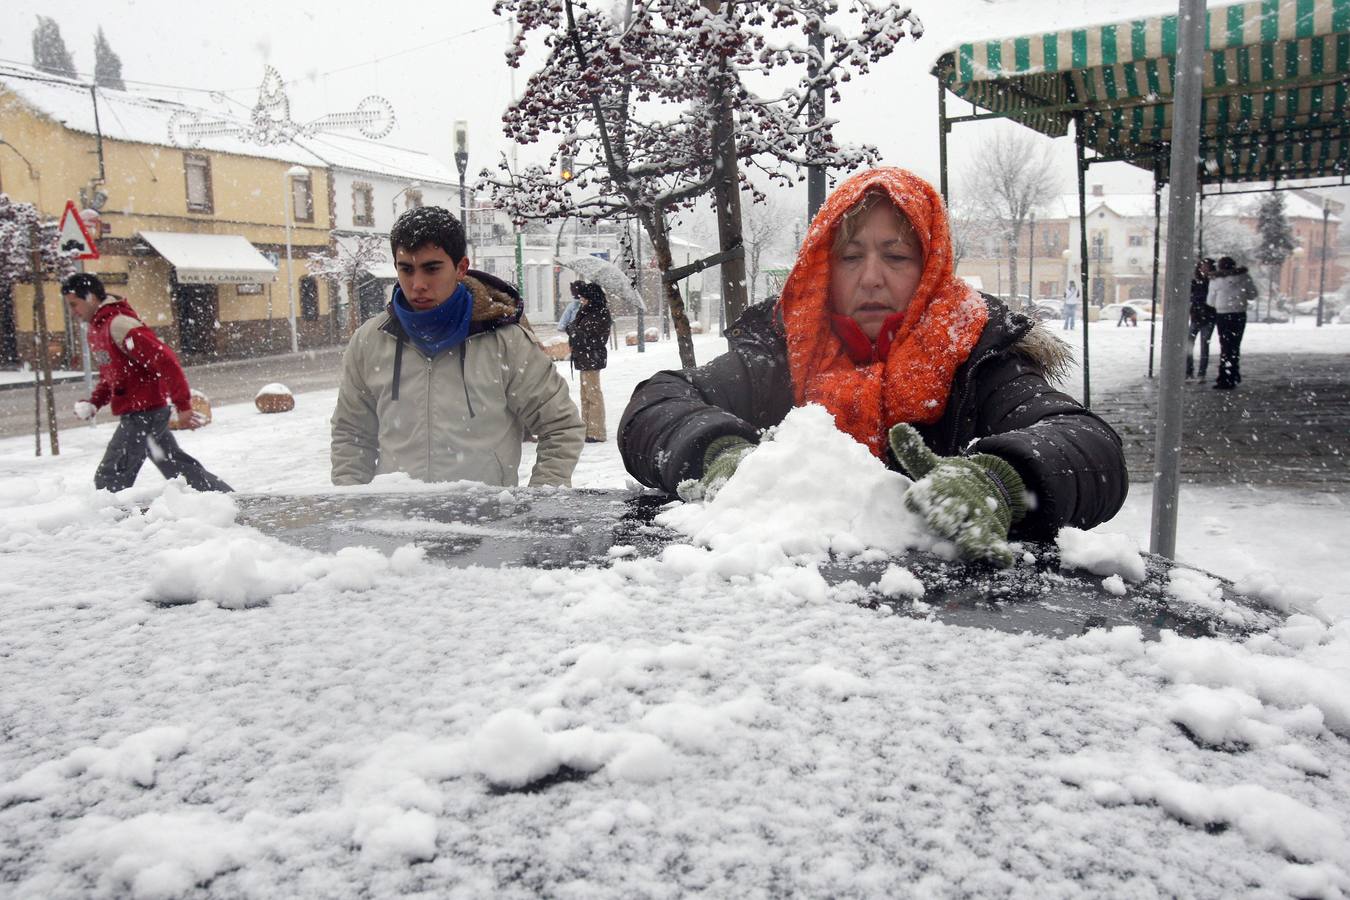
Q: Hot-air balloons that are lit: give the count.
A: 0